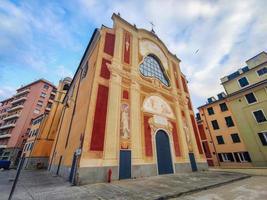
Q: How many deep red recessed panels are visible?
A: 12